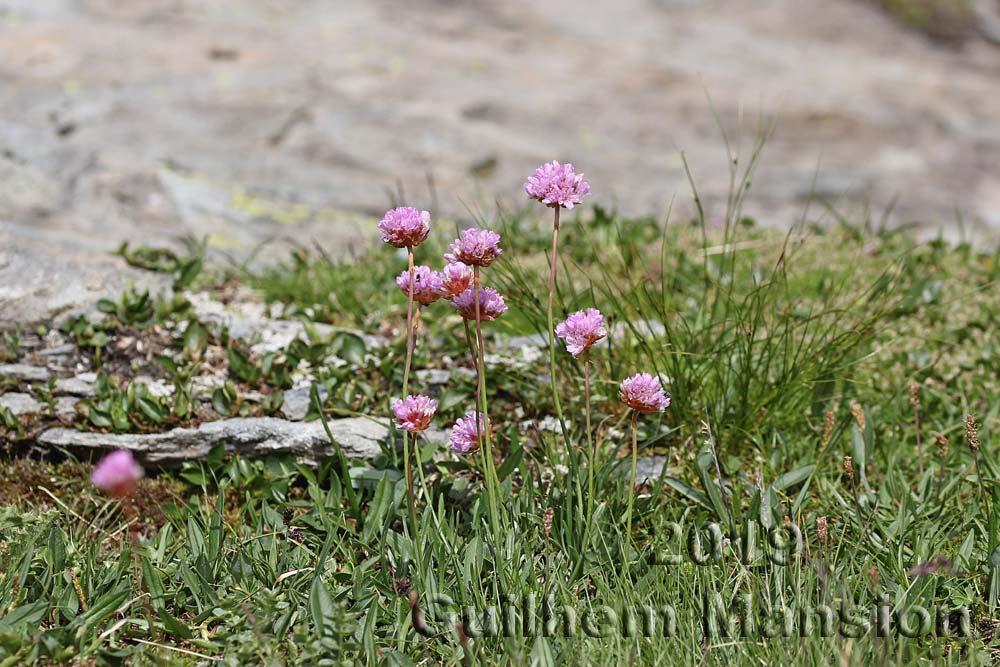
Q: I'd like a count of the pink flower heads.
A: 11